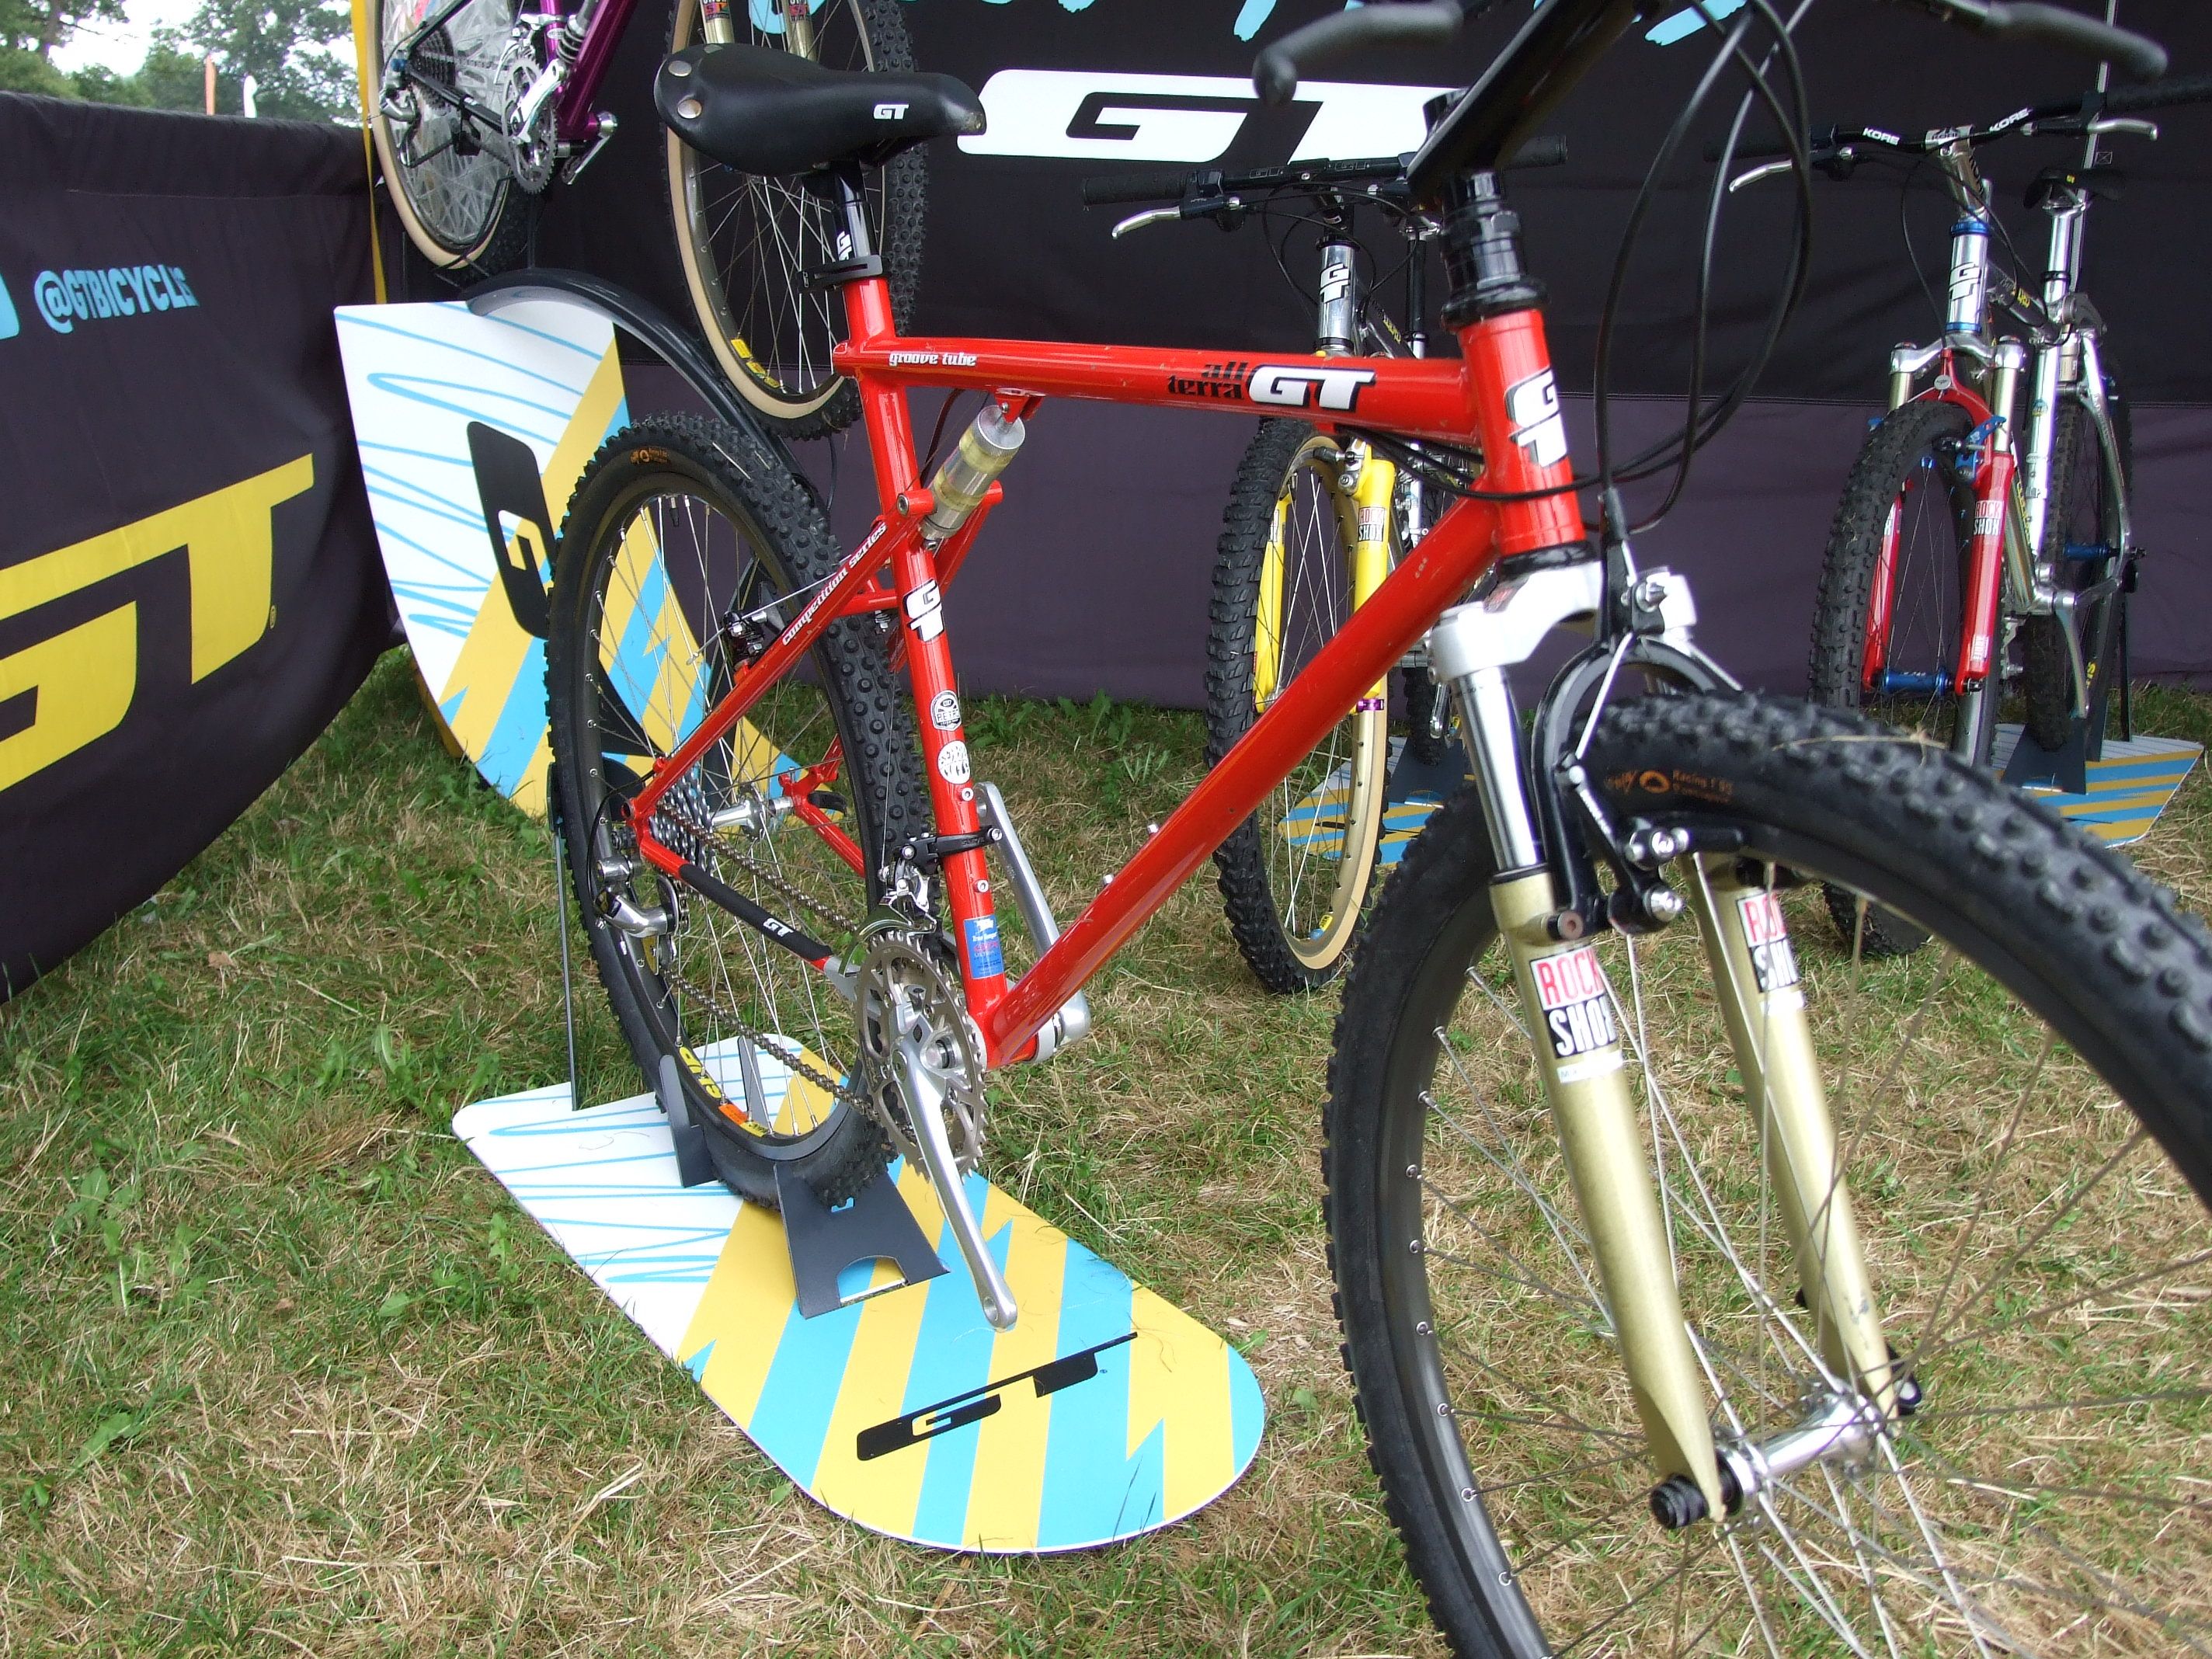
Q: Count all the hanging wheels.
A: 2